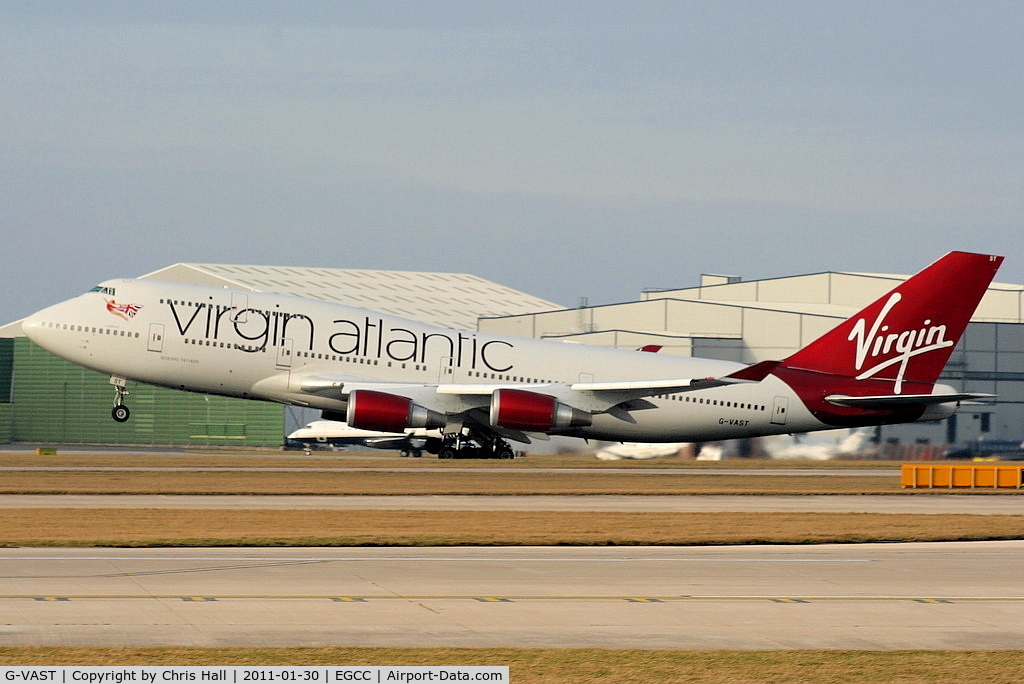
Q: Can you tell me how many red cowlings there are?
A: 2